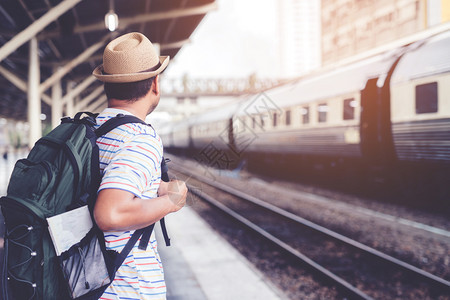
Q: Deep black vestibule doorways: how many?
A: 2